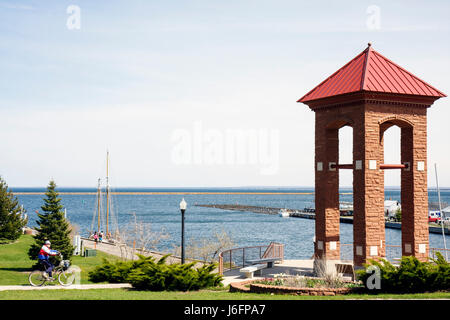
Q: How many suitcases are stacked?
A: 0